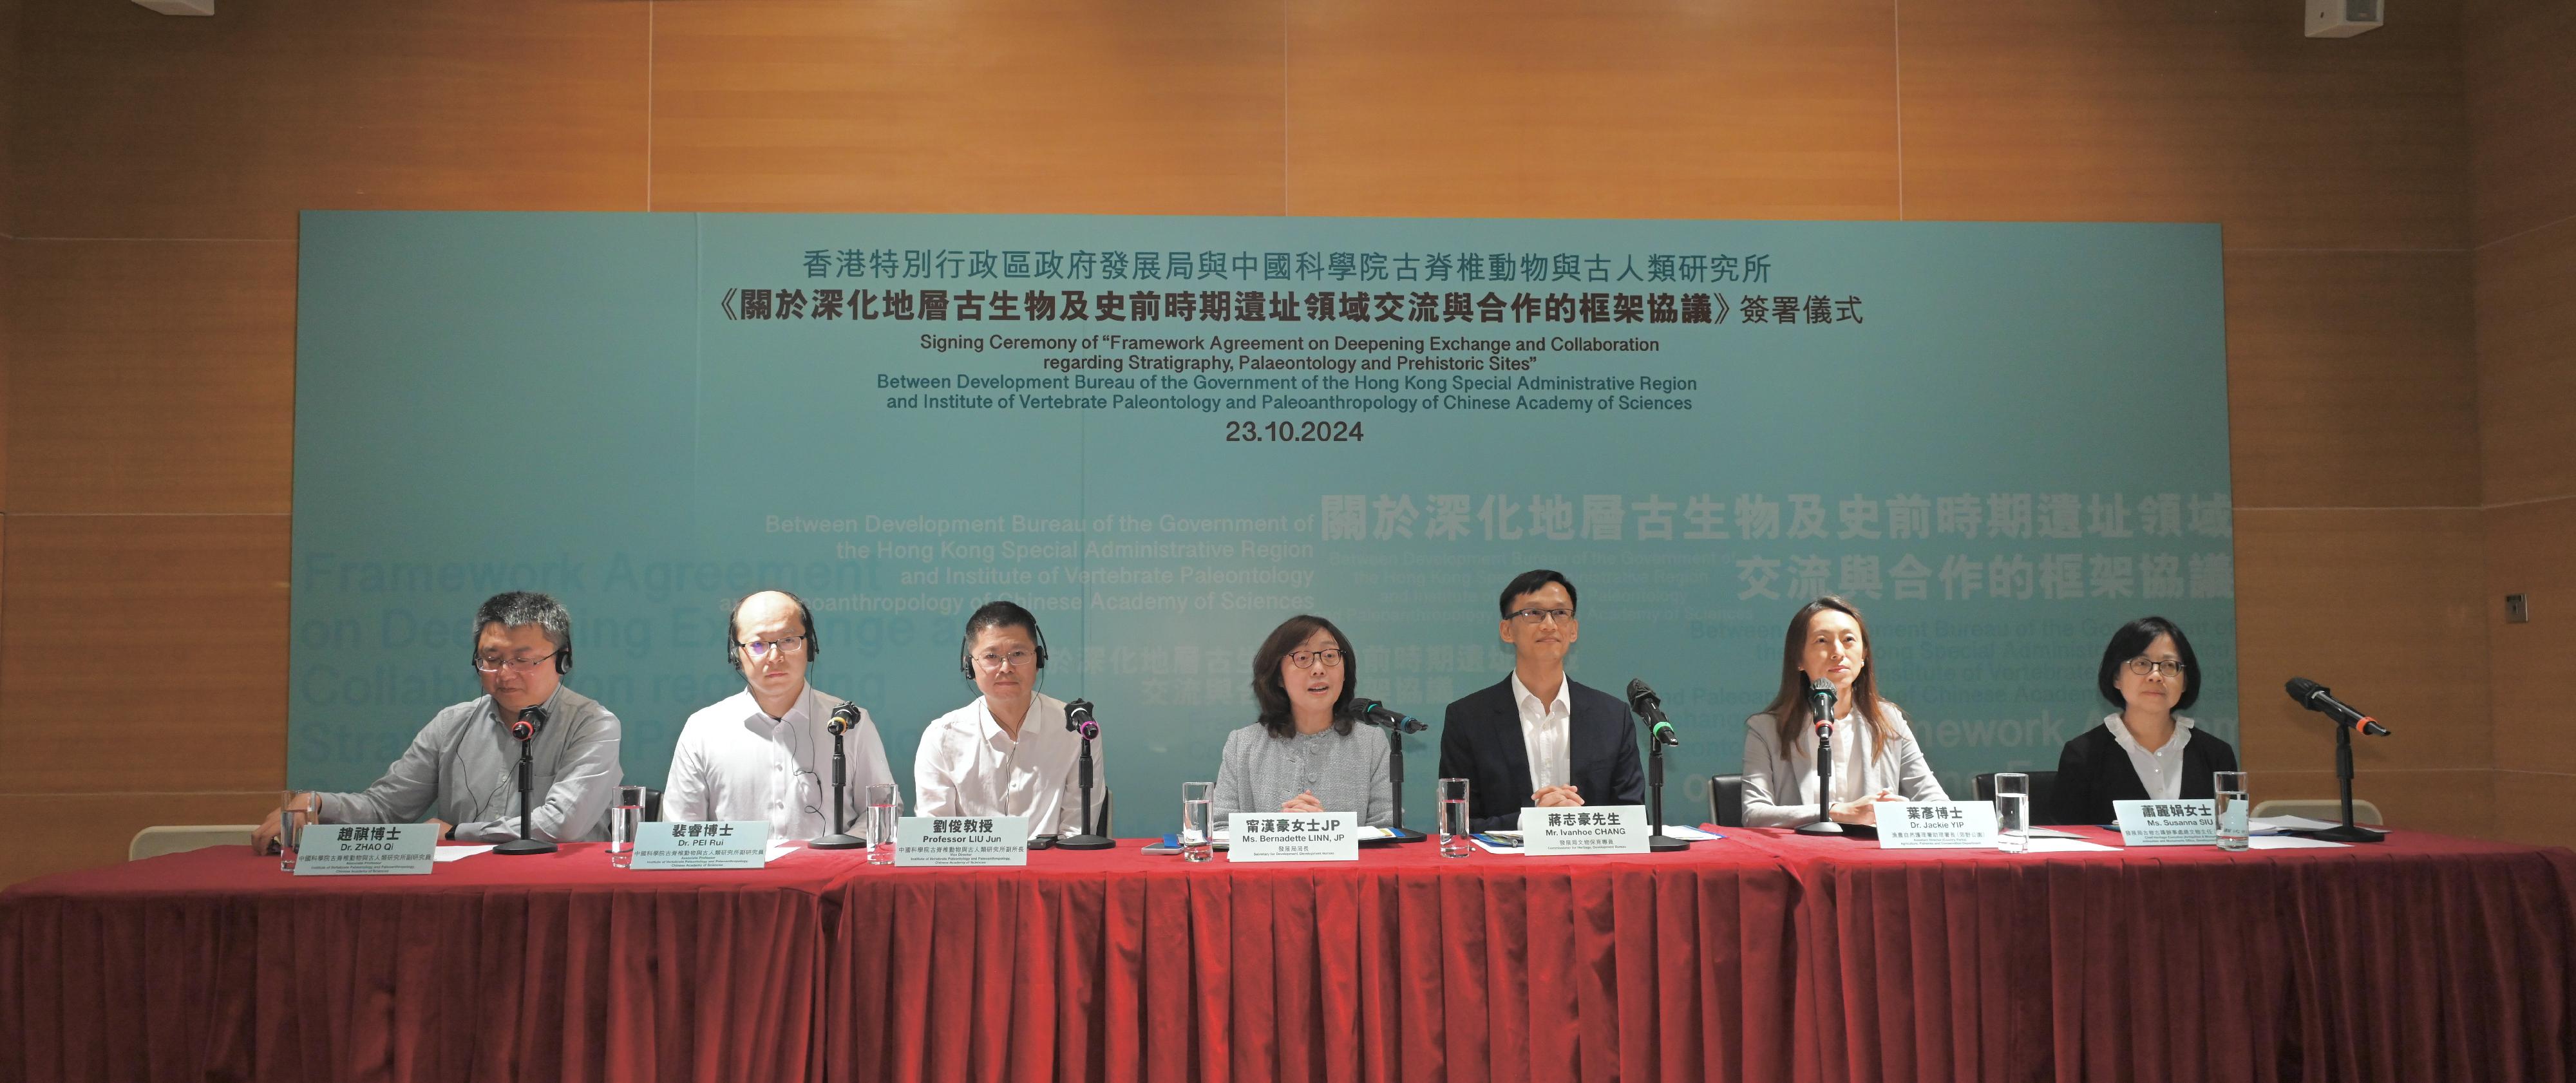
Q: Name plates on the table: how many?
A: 7